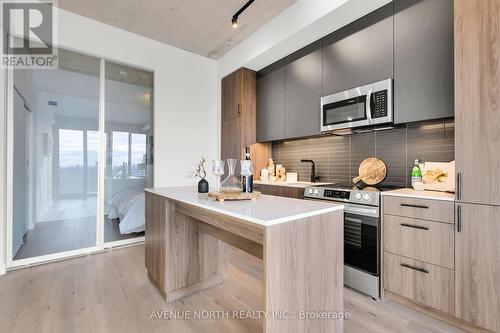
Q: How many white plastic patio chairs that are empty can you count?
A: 0